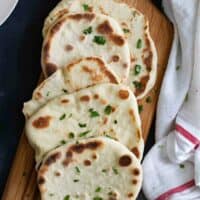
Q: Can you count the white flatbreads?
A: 5